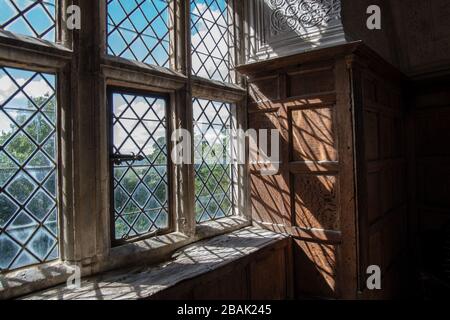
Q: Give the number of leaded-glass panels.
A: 6